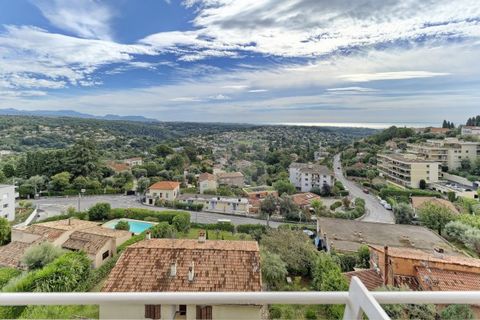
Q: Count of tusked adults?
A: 0